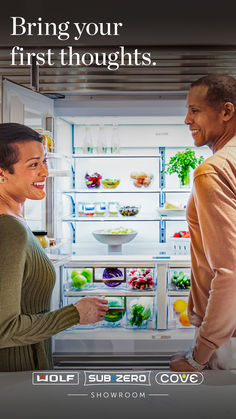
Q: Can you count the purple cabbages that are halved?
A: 1